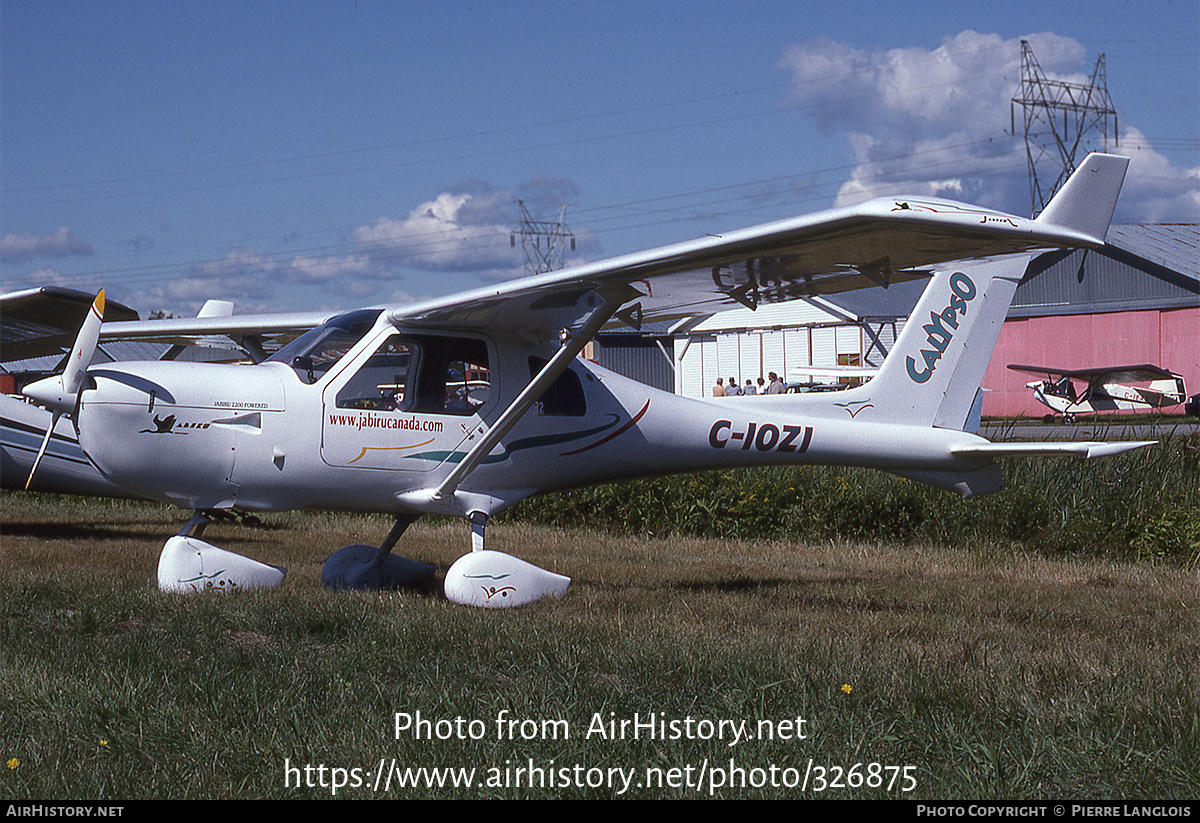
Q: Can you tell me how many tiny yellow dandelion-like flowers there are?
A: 3